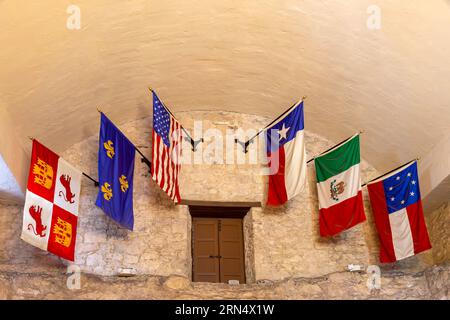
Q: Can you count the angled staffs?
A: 6